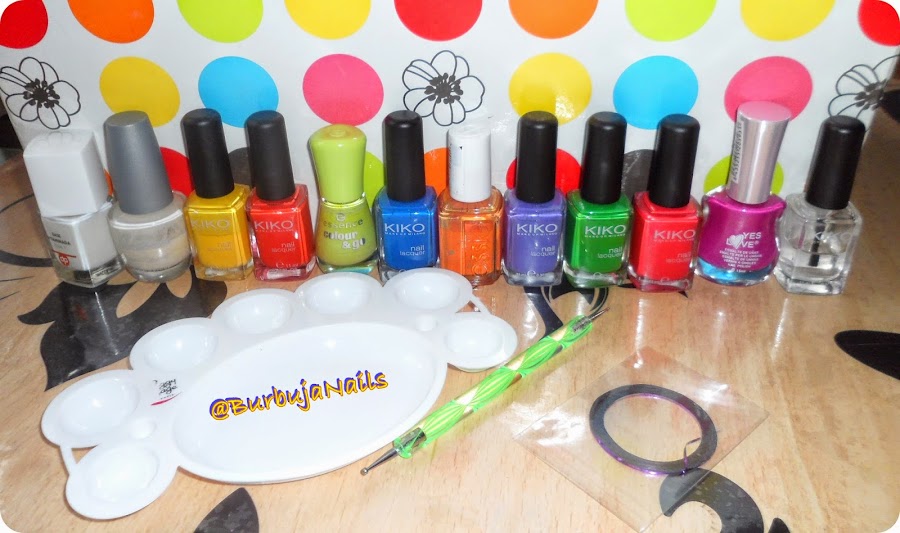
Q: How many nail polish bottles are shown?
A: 12